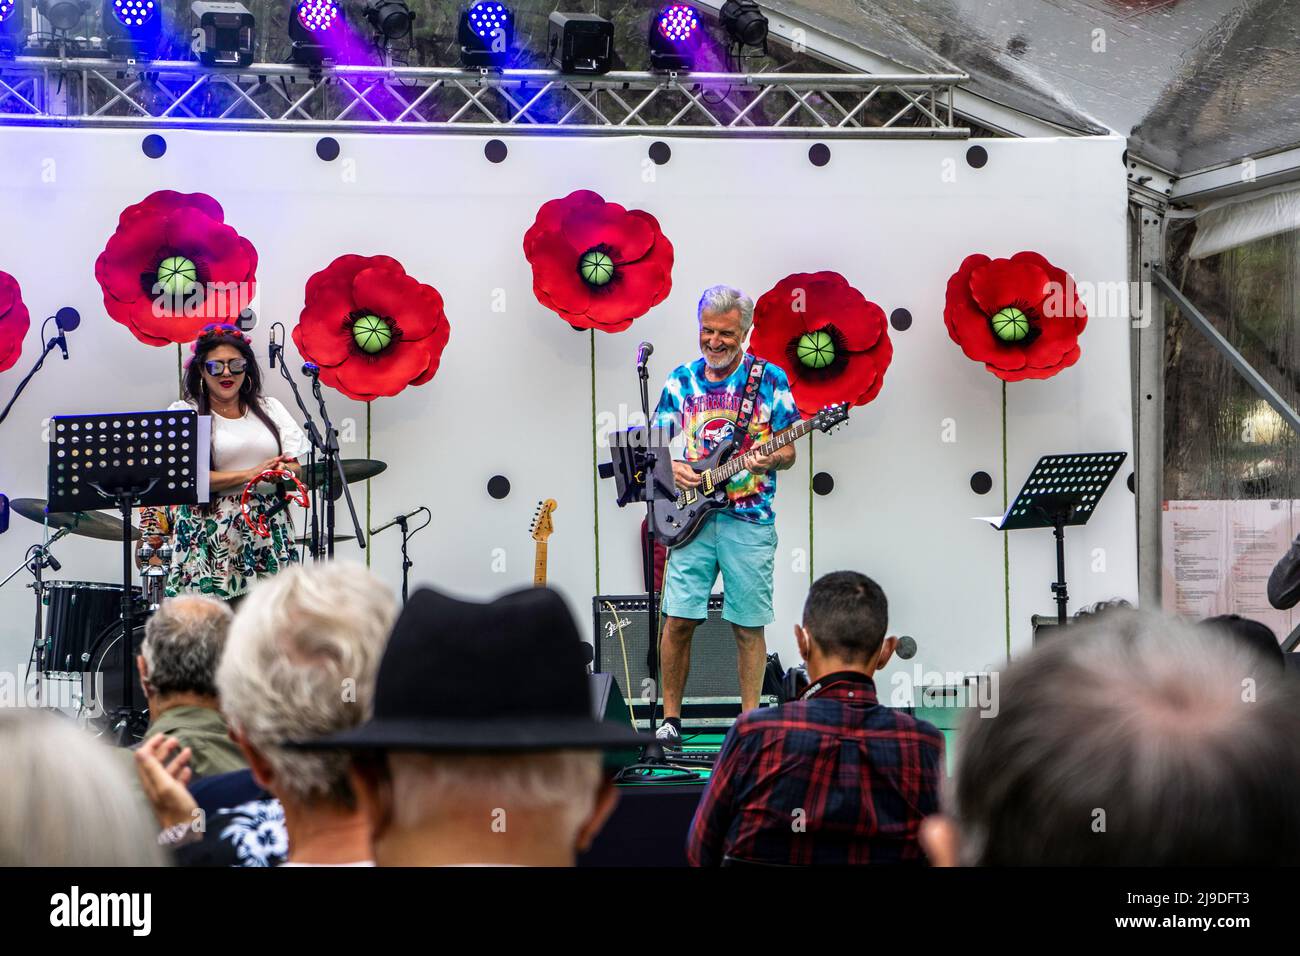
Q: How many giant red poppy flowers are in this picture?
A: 6